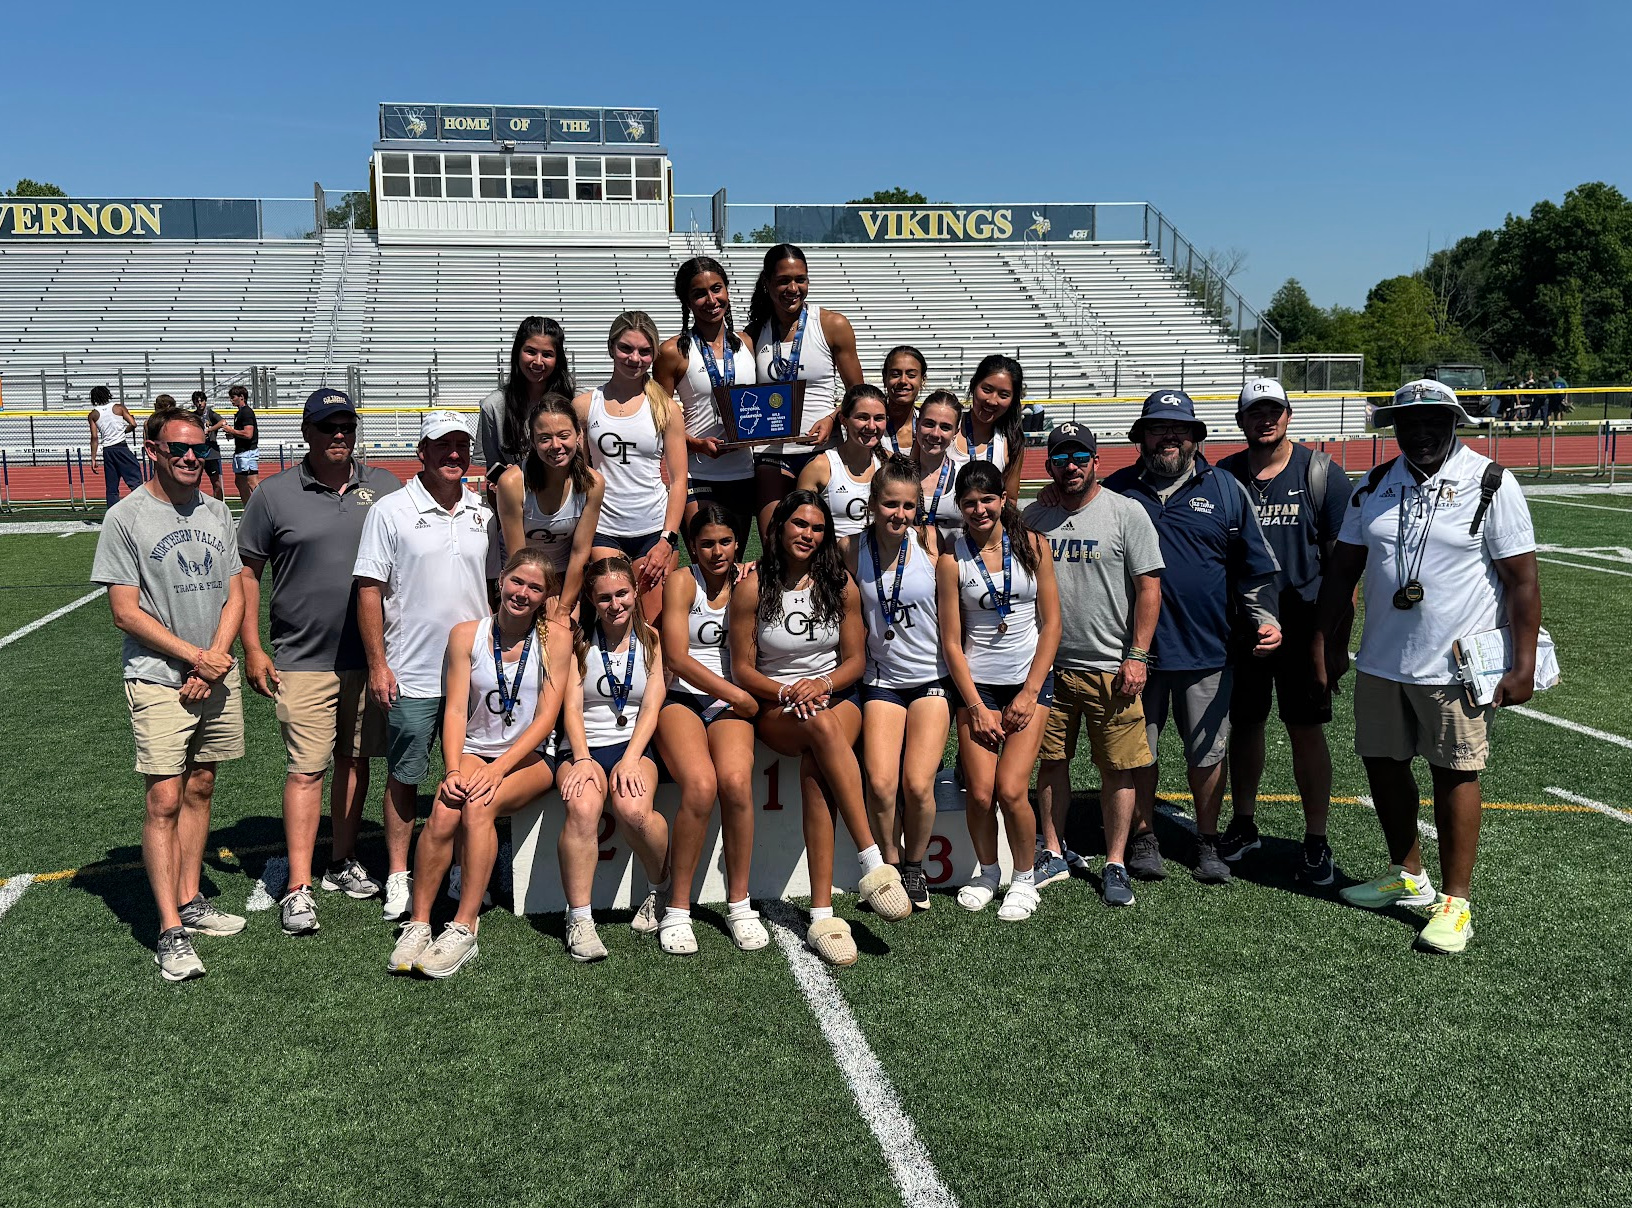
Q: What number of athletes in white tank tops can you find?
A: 14